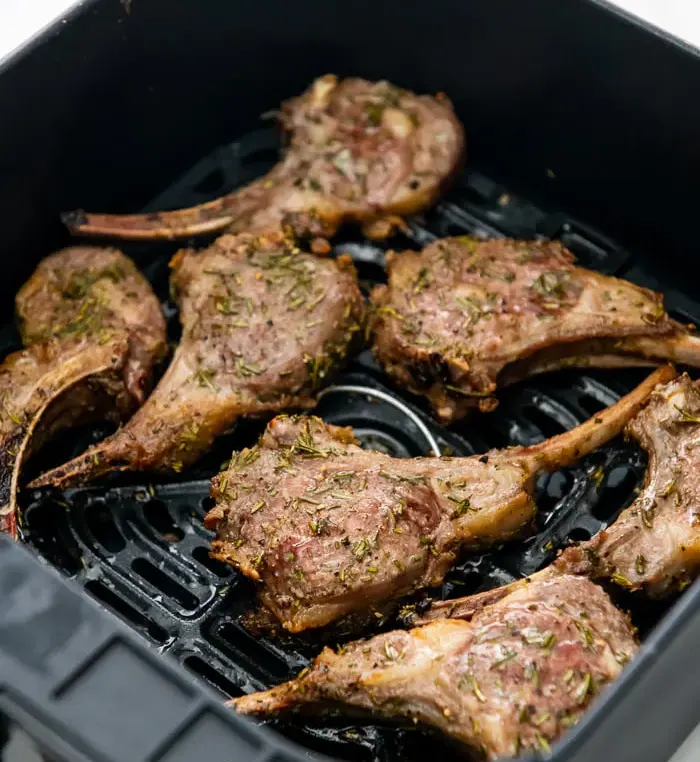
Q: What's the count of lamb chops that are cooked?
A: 7